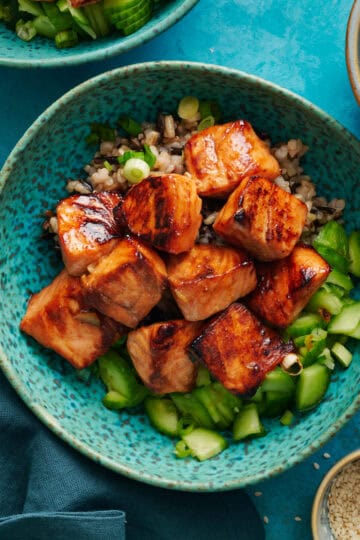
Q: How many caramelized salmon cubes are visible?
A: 10